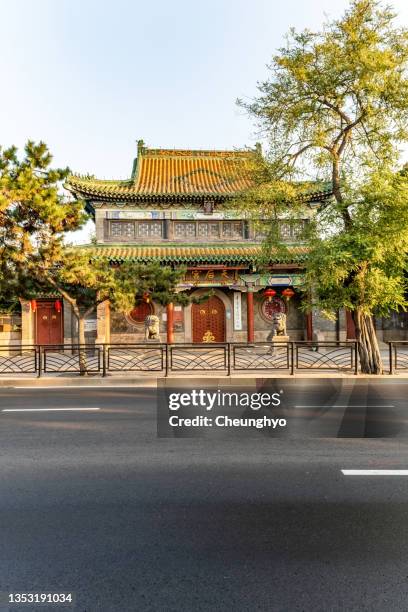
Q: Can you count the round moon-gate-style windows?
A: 2